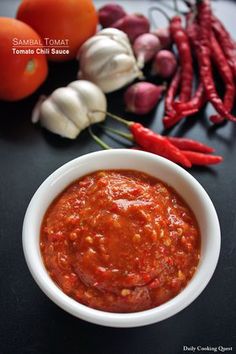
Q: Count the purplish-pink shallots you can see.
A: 6